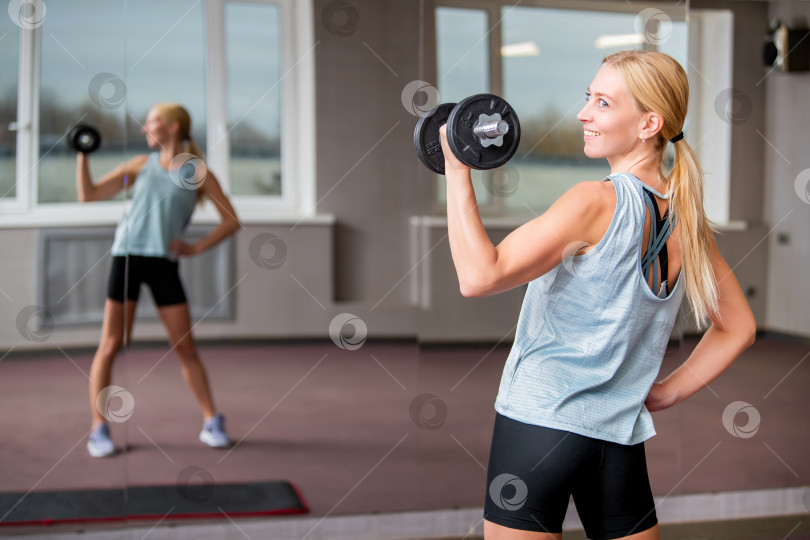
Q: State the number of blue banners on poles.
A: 0